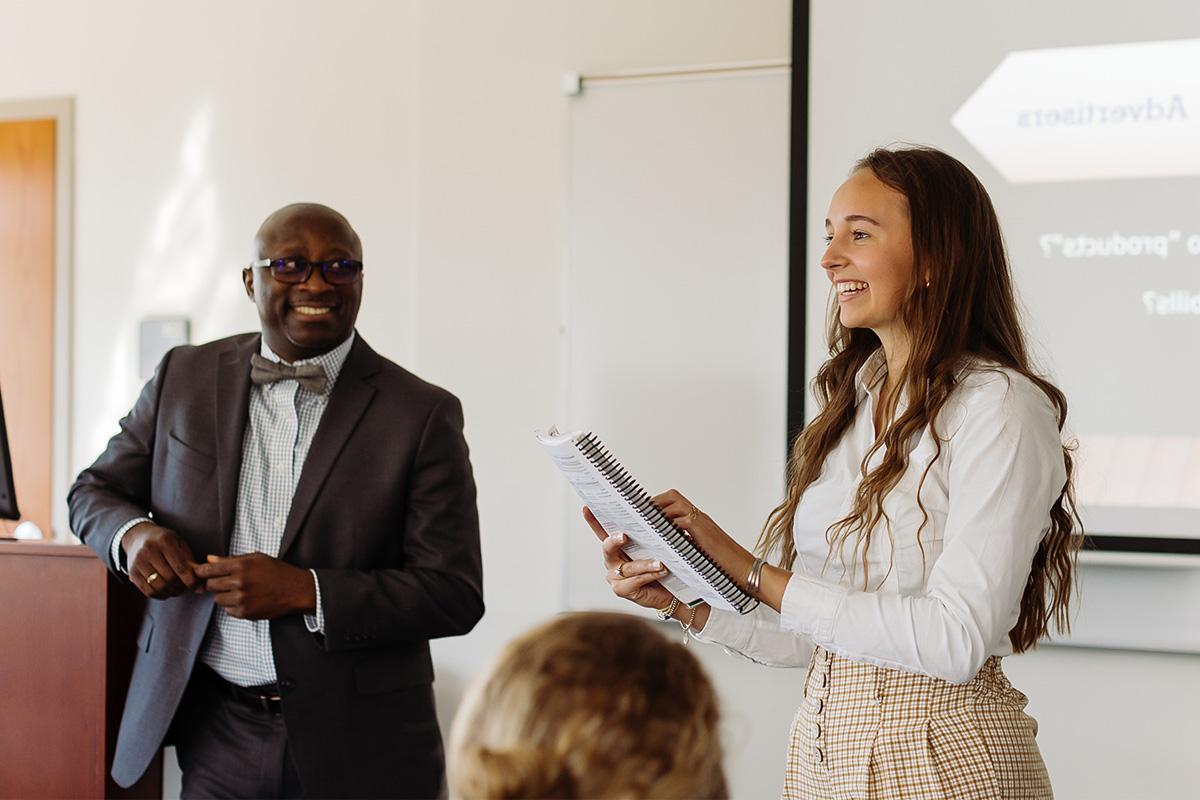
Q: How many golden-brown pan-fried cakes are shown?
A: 0